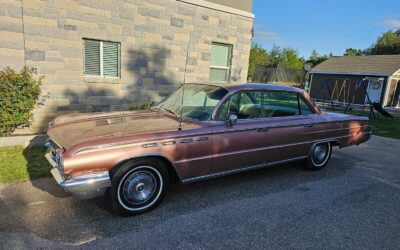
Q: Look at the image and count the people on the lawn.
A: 0